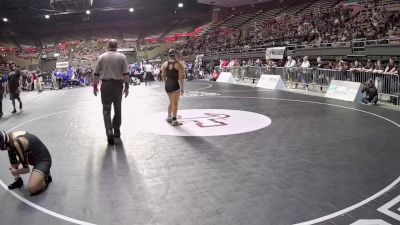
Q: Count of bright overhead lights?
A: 5